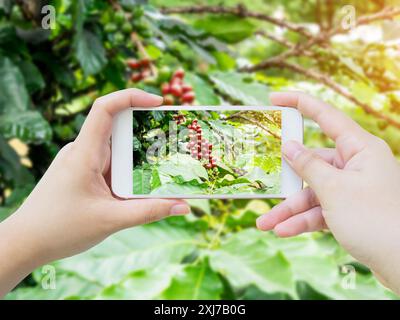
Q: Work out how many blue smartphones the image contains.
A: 0